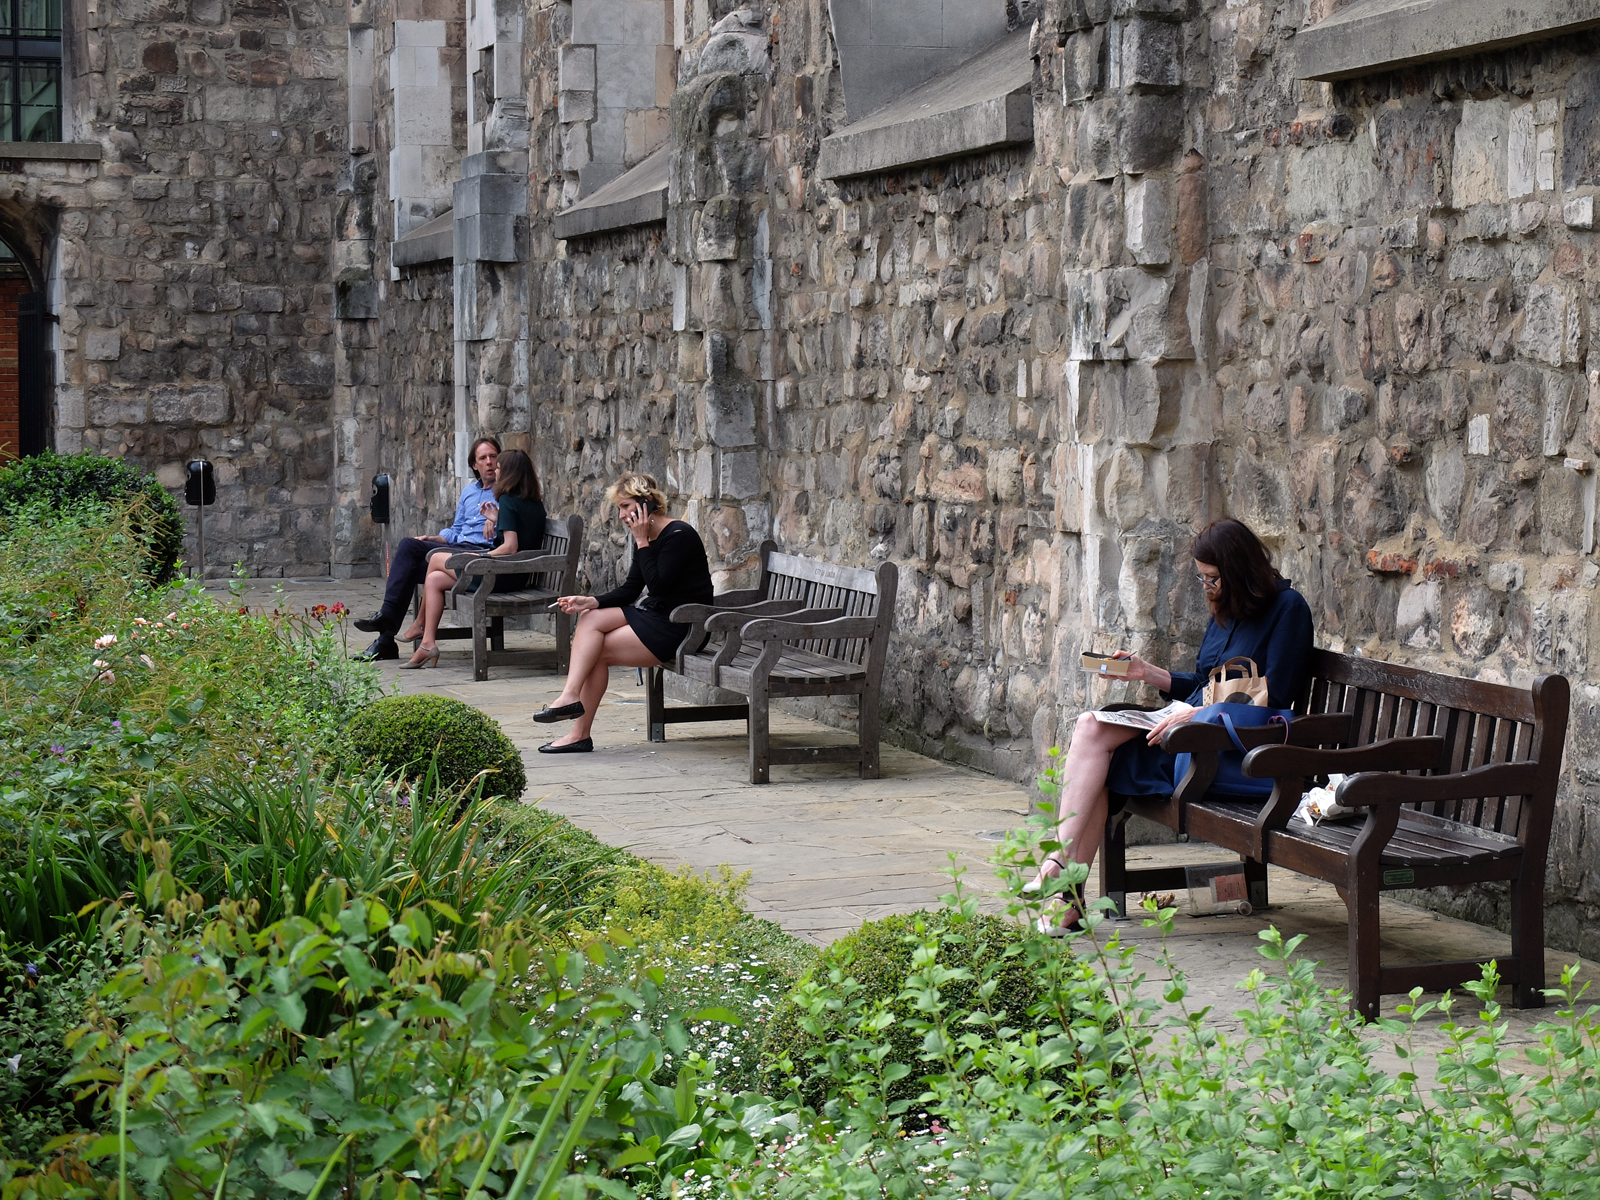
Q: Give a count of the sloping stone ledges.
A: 4